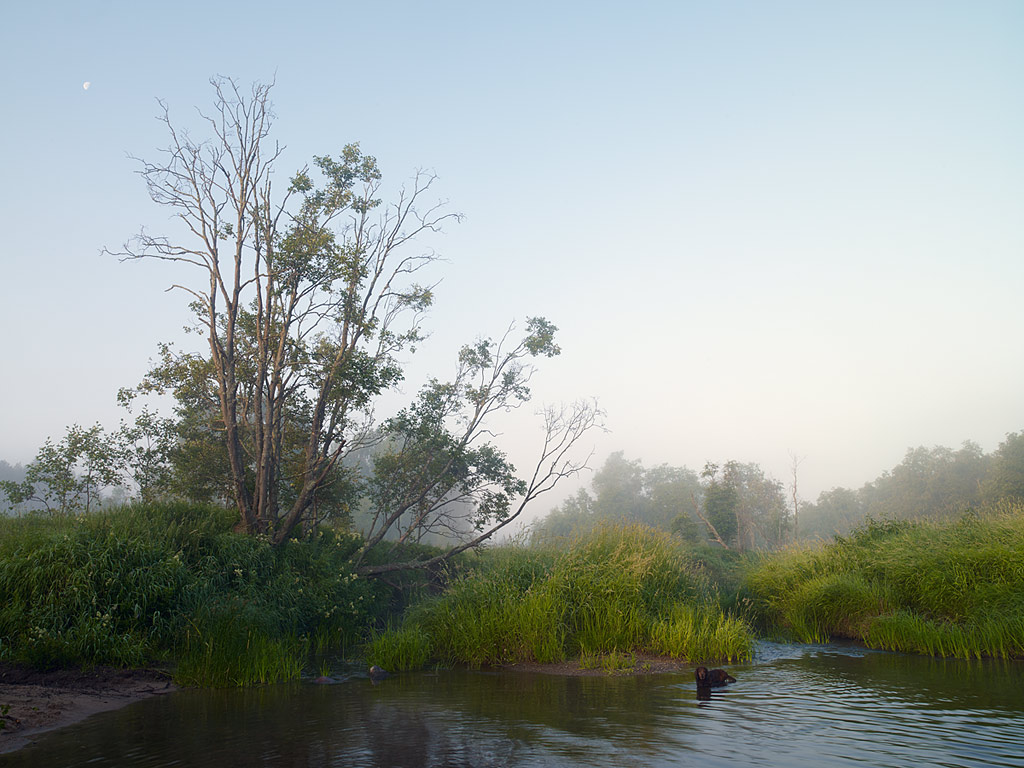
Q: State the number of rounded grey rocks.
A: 2